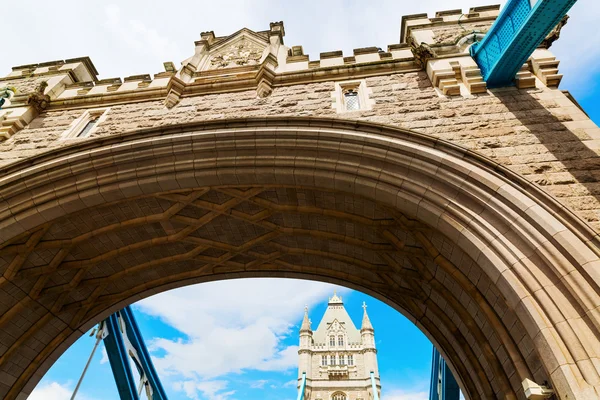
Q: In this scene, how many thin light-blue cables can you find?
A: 2